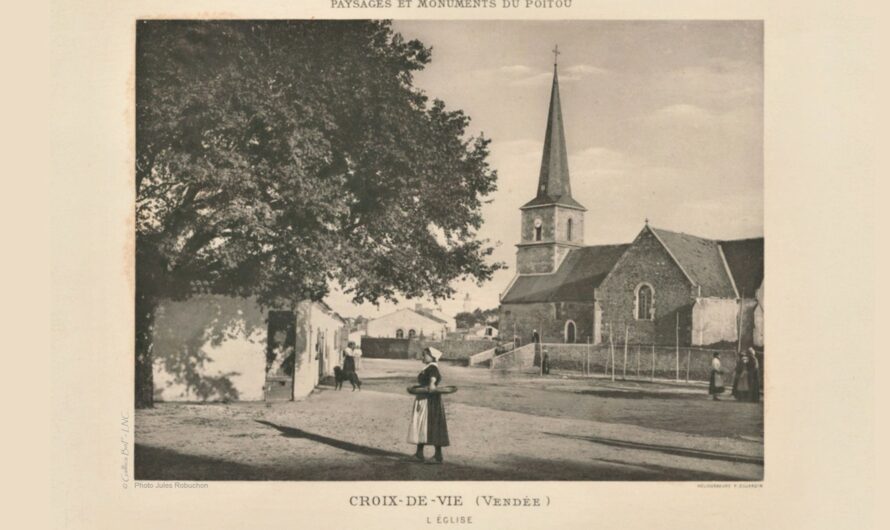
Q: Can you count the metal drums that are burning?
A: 0